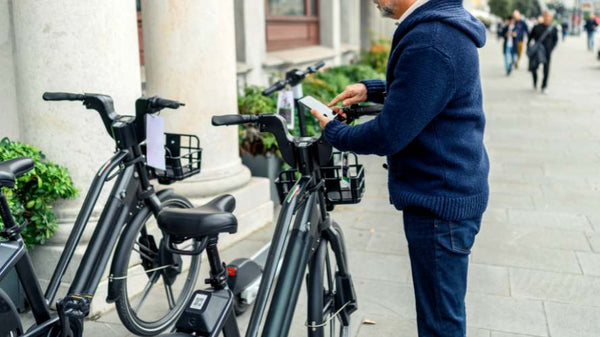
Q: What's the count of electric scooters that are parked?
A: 1